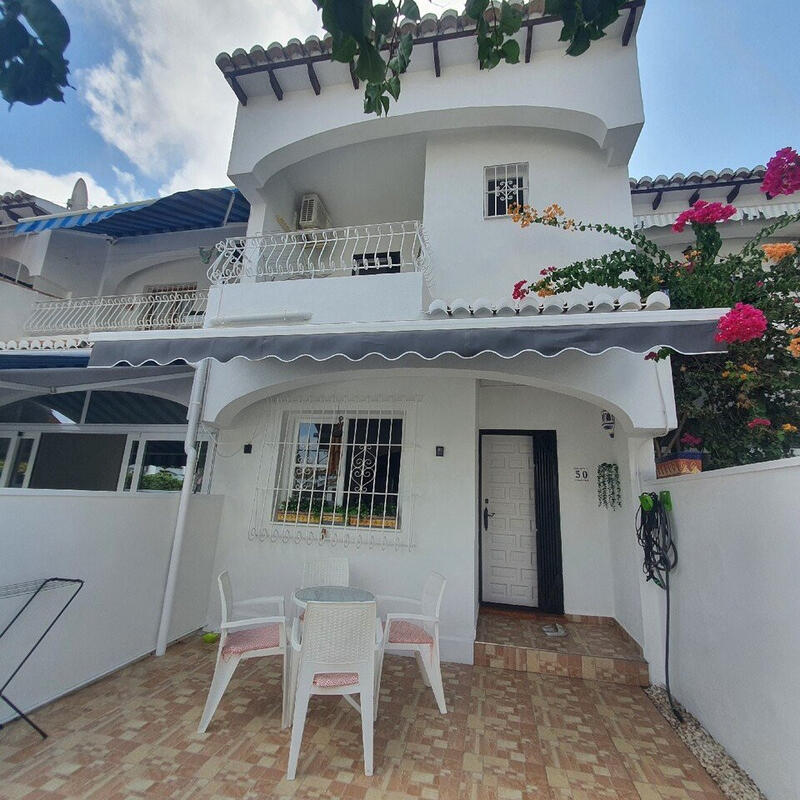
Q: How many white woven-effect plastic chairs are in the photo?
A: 4